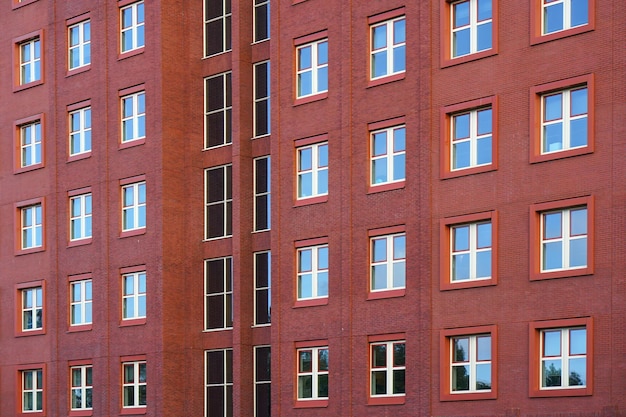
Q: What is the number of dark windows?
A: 10